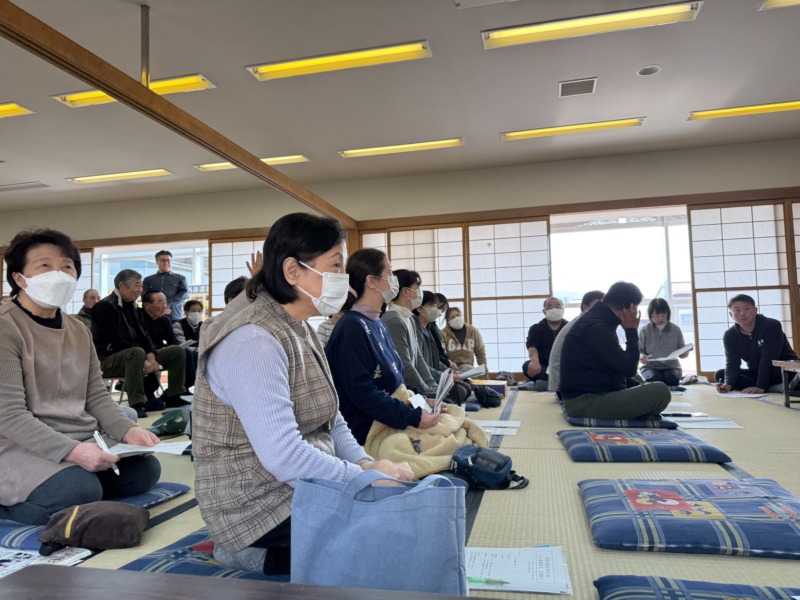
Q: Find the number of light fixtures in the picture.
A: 10